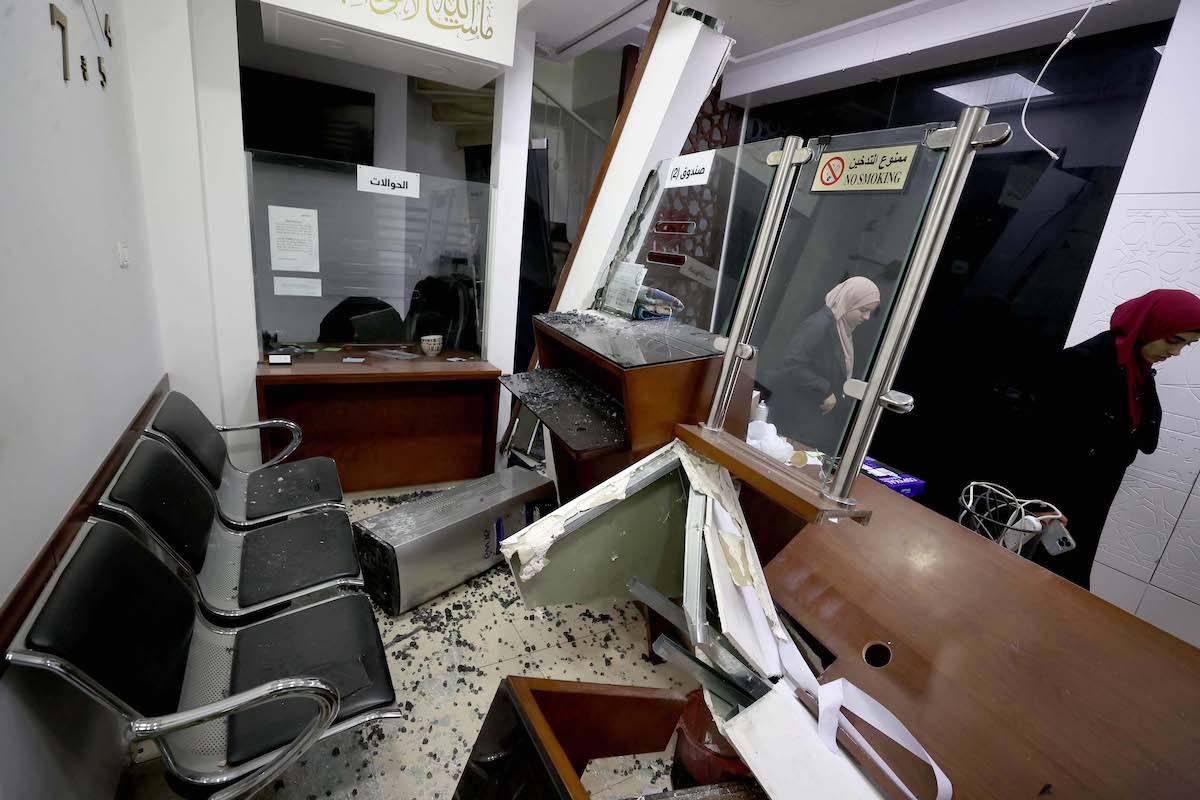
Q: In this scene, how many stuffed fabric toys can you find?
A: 0